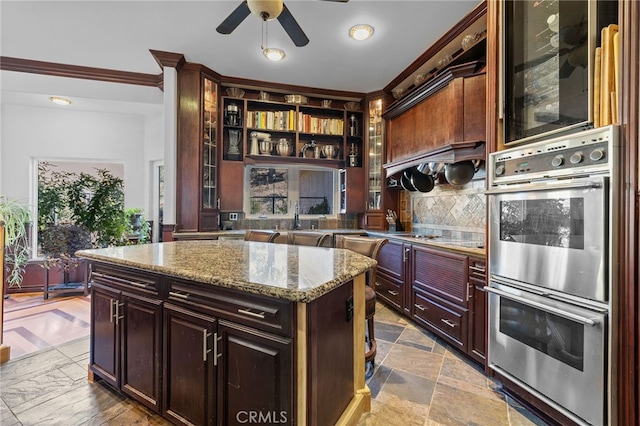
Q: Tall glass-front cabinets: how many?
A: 2